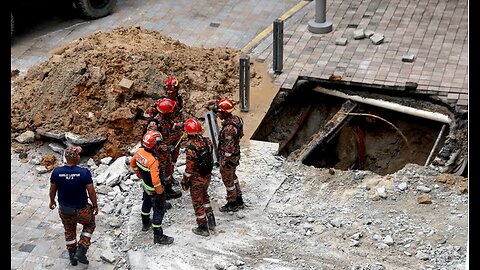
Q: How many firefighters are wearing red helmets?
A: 5